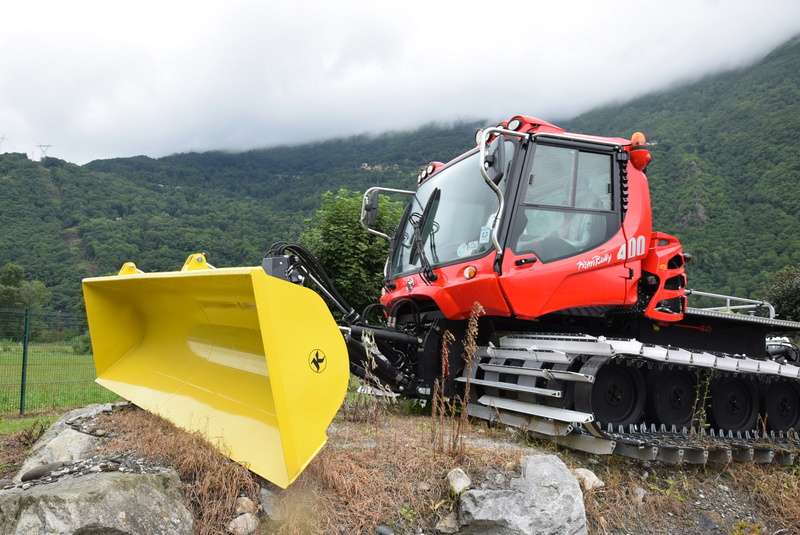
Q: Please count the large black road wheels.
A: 4